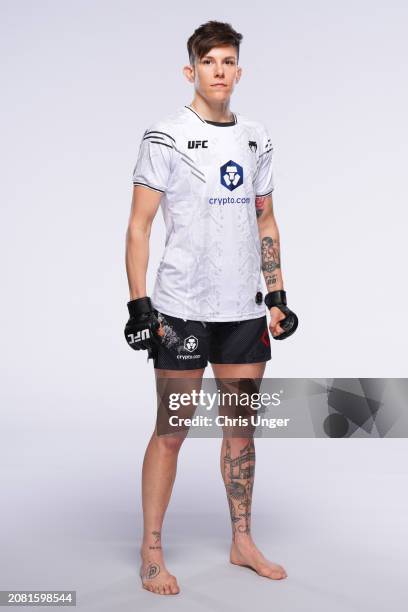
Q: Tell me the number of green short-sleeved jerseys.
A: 0